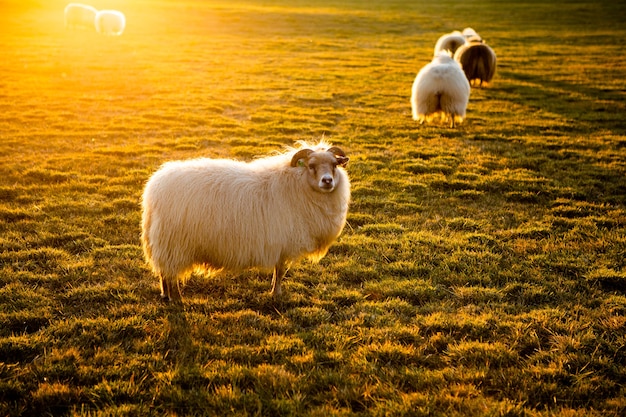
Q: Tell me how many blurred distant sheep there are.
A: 2